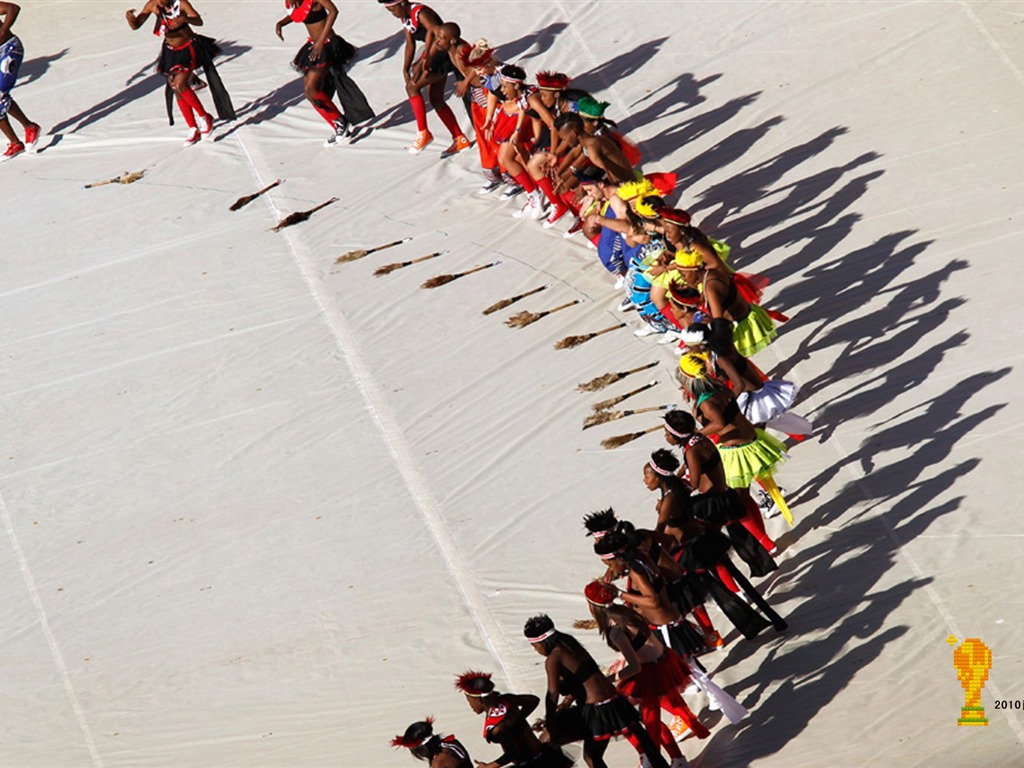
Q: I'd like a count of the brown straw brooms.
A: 14